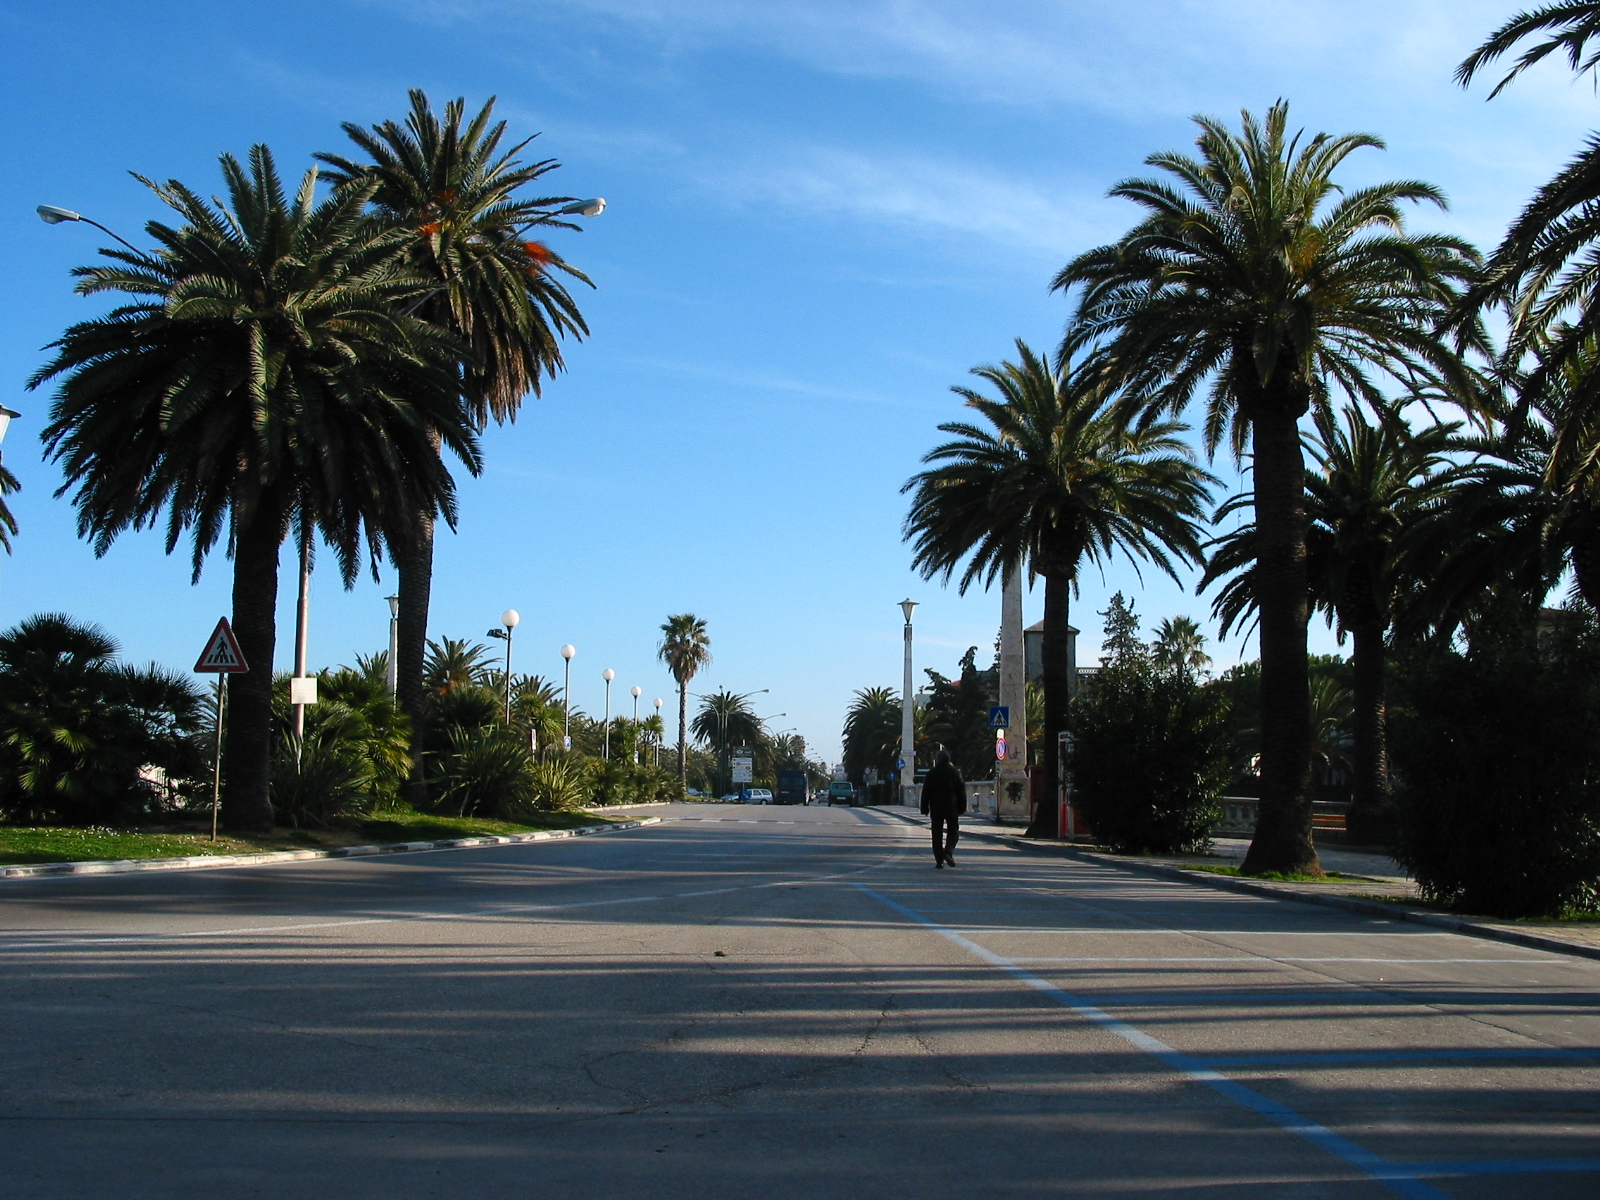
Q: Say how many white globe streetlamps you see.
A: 5